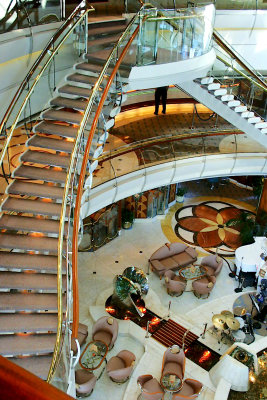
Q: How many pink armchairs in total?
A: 9